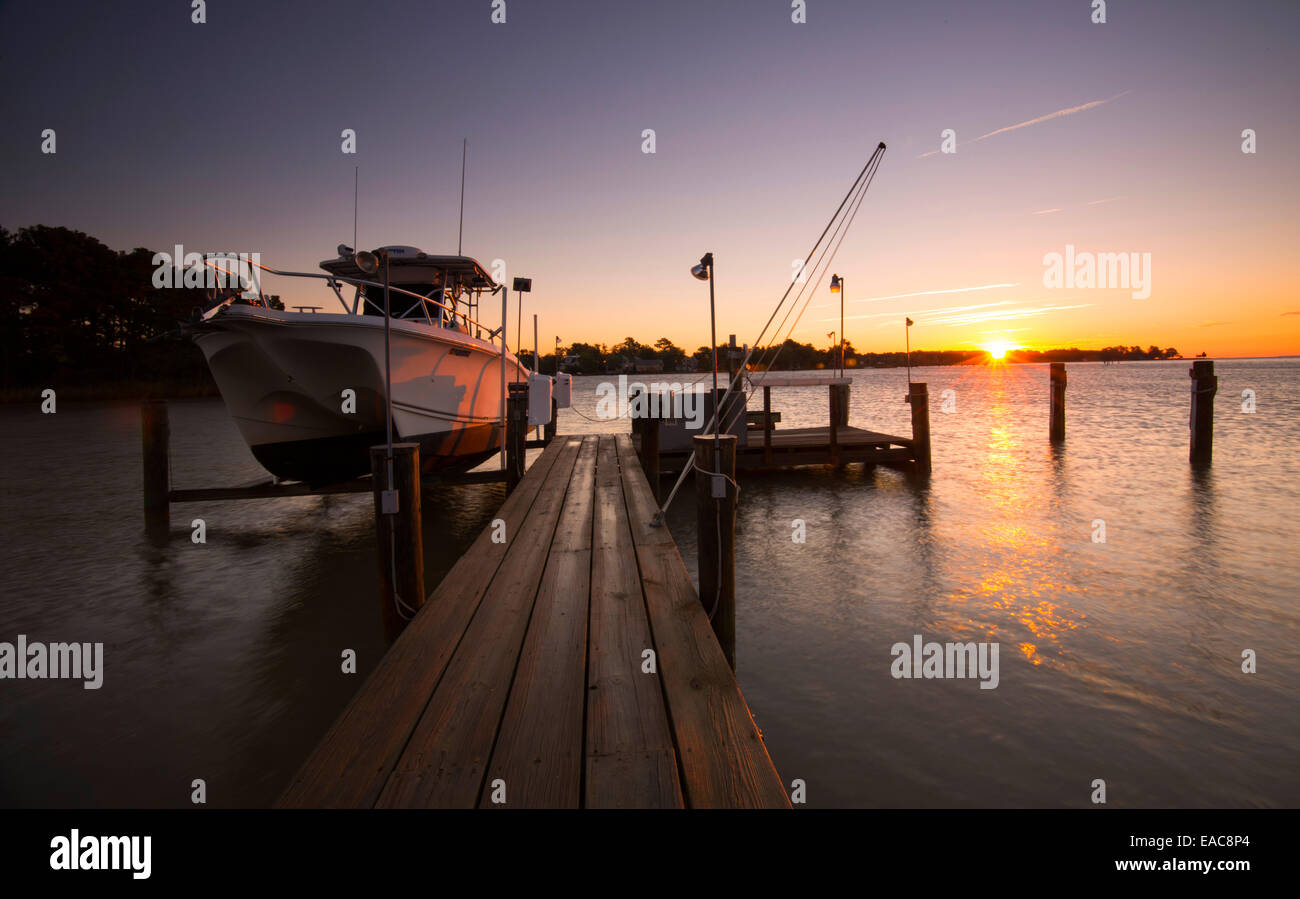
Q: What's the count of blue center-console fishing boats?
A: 0